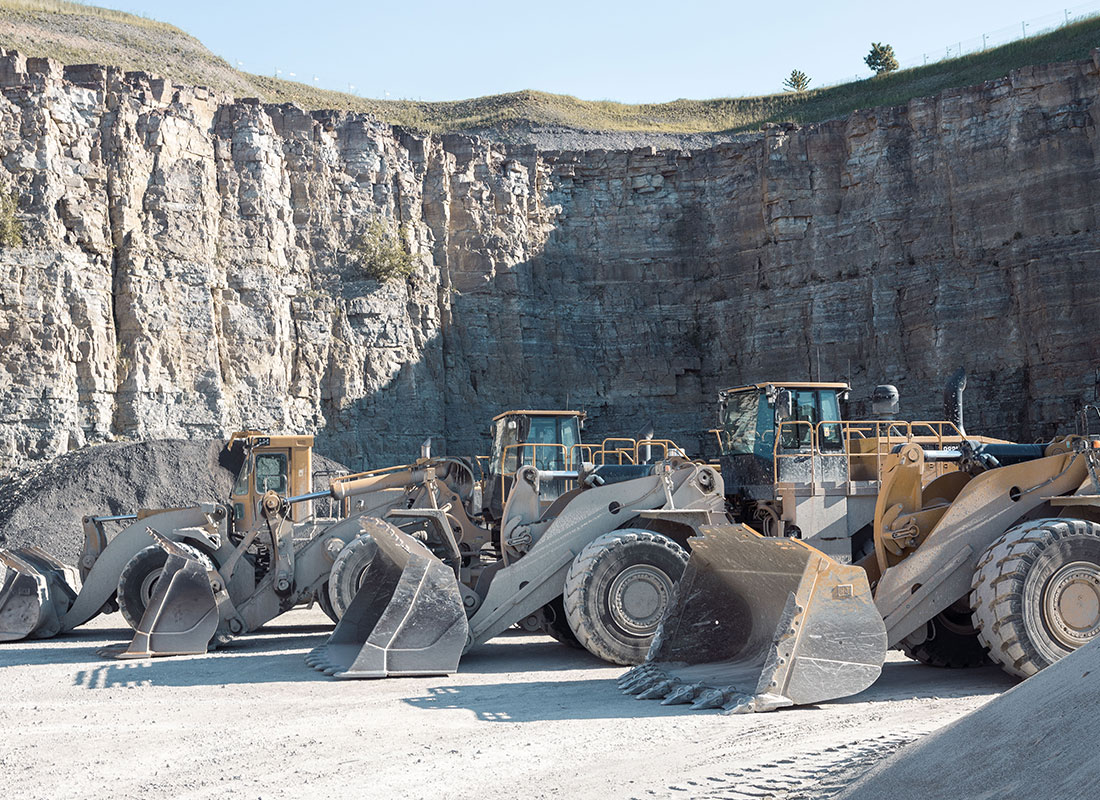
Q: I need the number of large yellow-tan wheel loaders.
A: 4